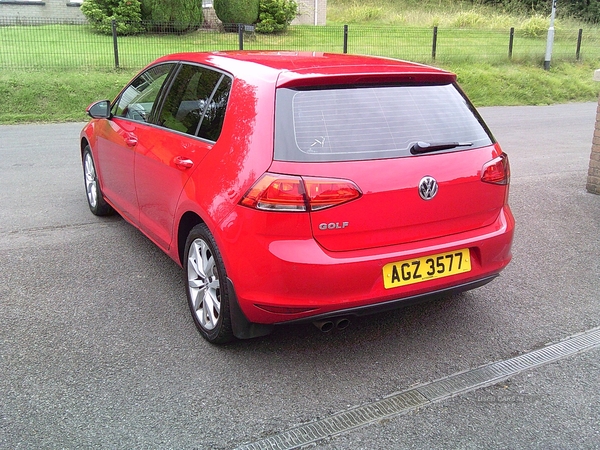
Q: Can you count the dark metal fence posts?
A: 6